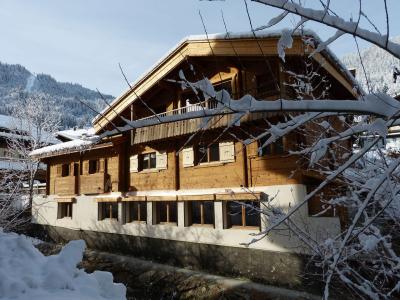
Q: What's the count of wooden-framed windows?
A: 11